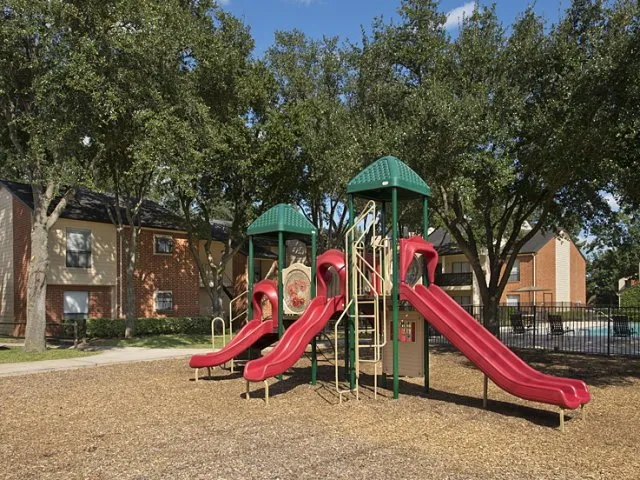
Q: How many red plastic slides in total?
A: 3